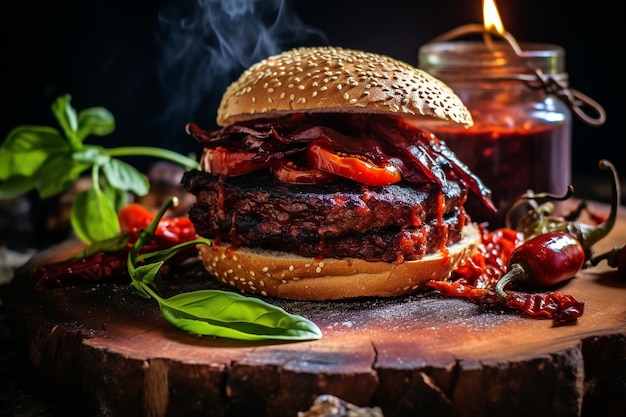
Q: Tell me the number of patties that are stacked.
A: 2